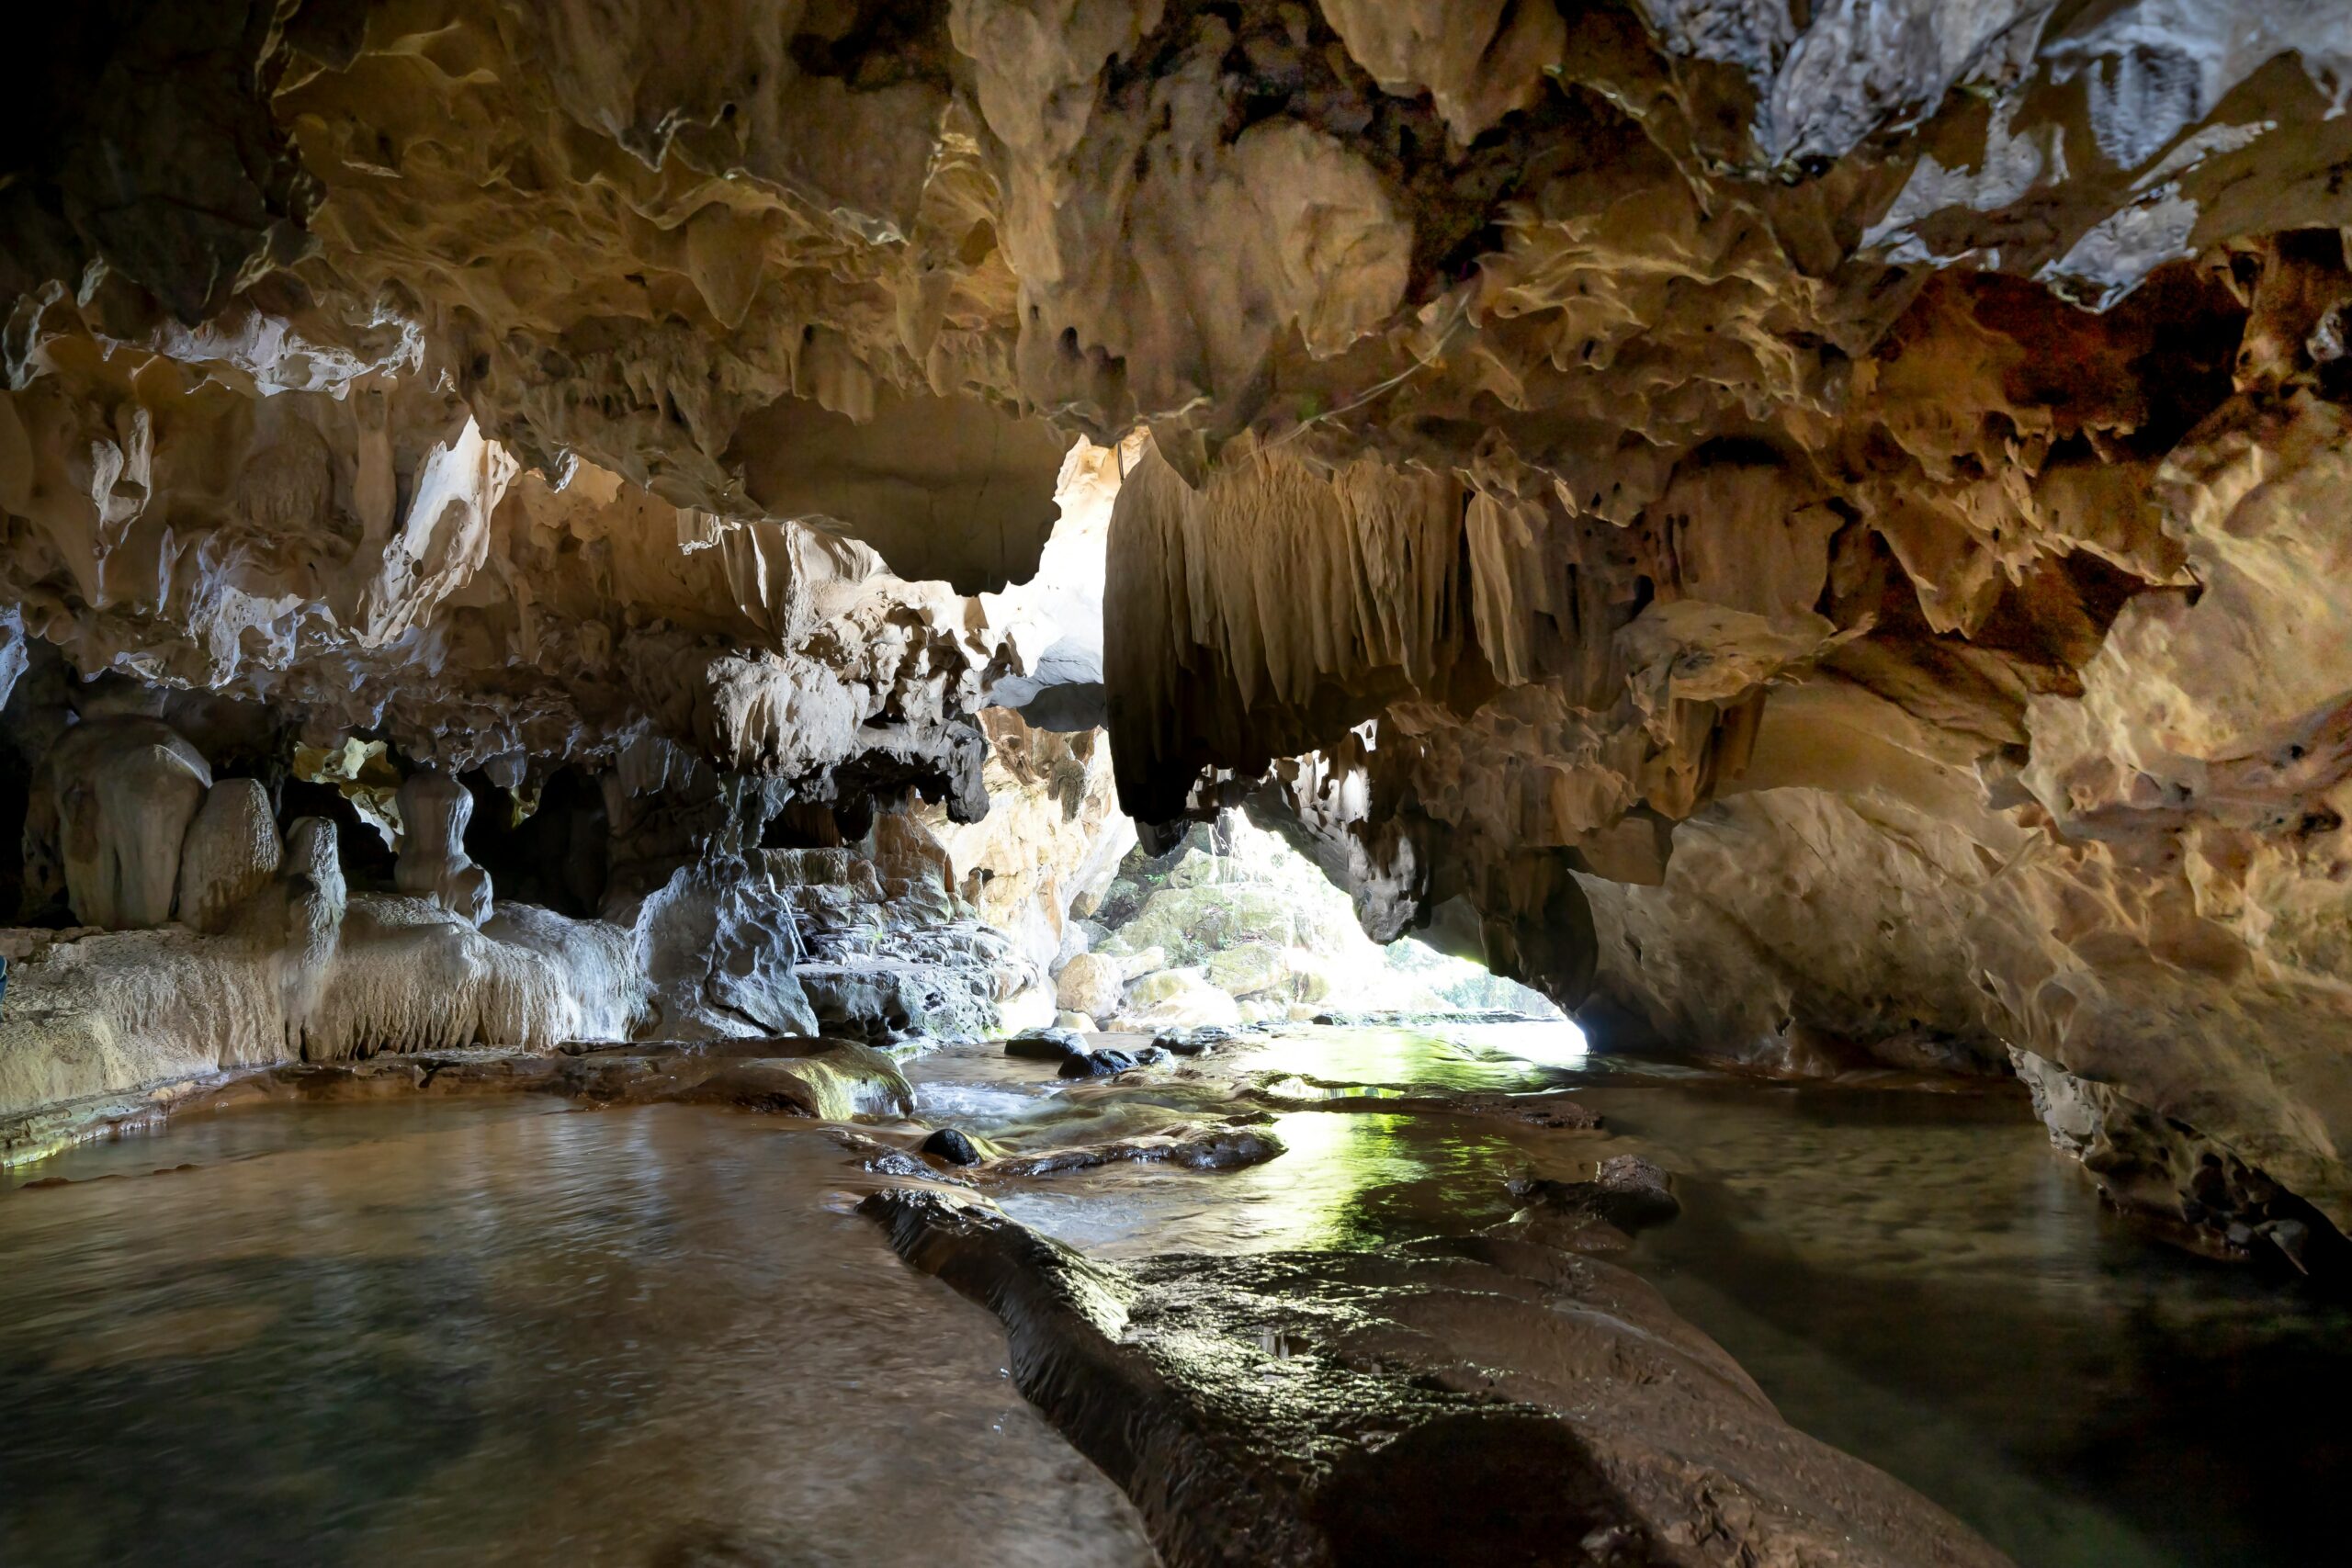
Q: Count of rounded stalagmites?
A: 4